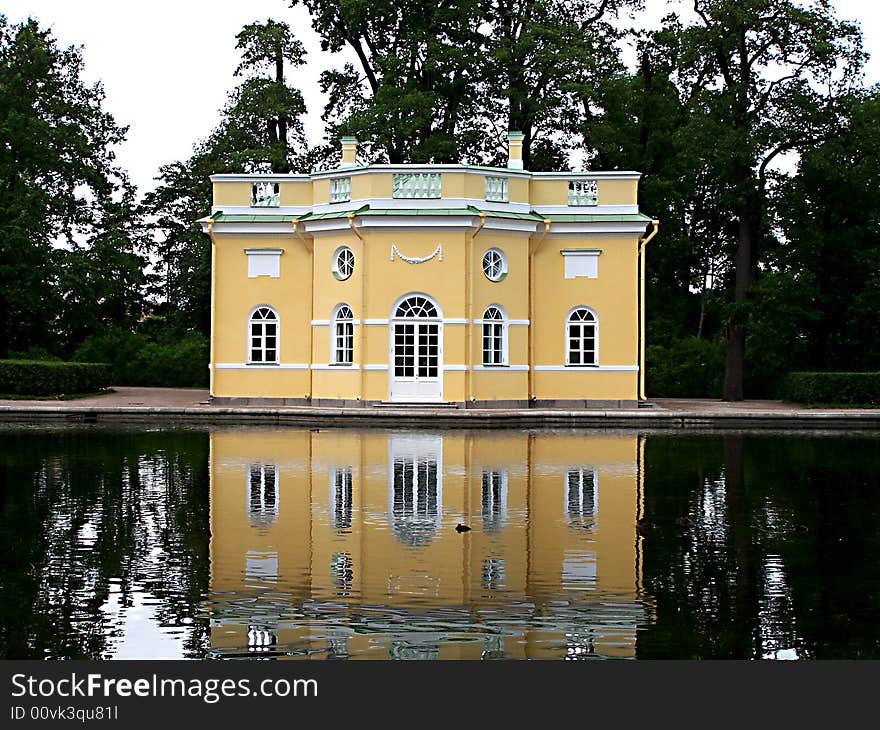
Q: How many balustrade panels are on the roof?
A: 5